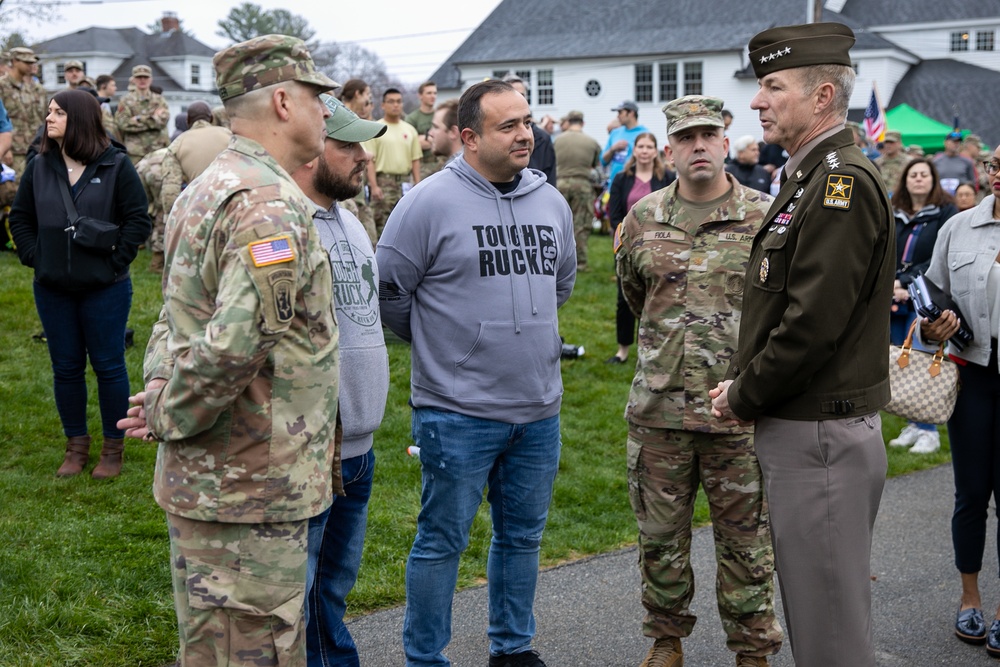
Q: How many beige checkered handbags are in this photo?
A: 1